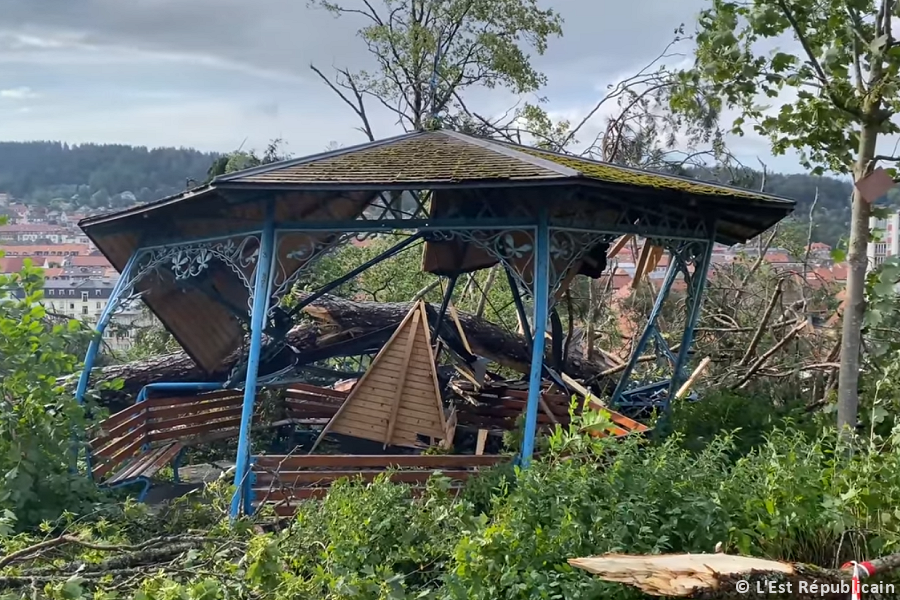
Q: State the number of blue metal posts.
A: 5